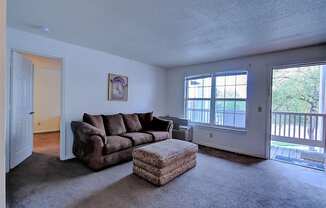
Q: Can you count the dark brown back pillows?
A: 4